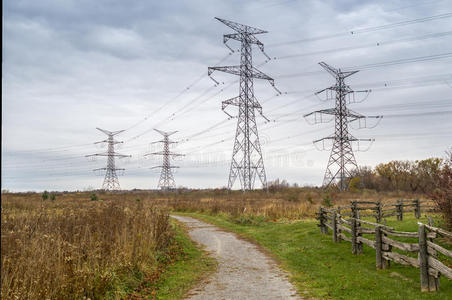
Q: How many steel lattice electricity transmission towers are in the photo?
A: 4